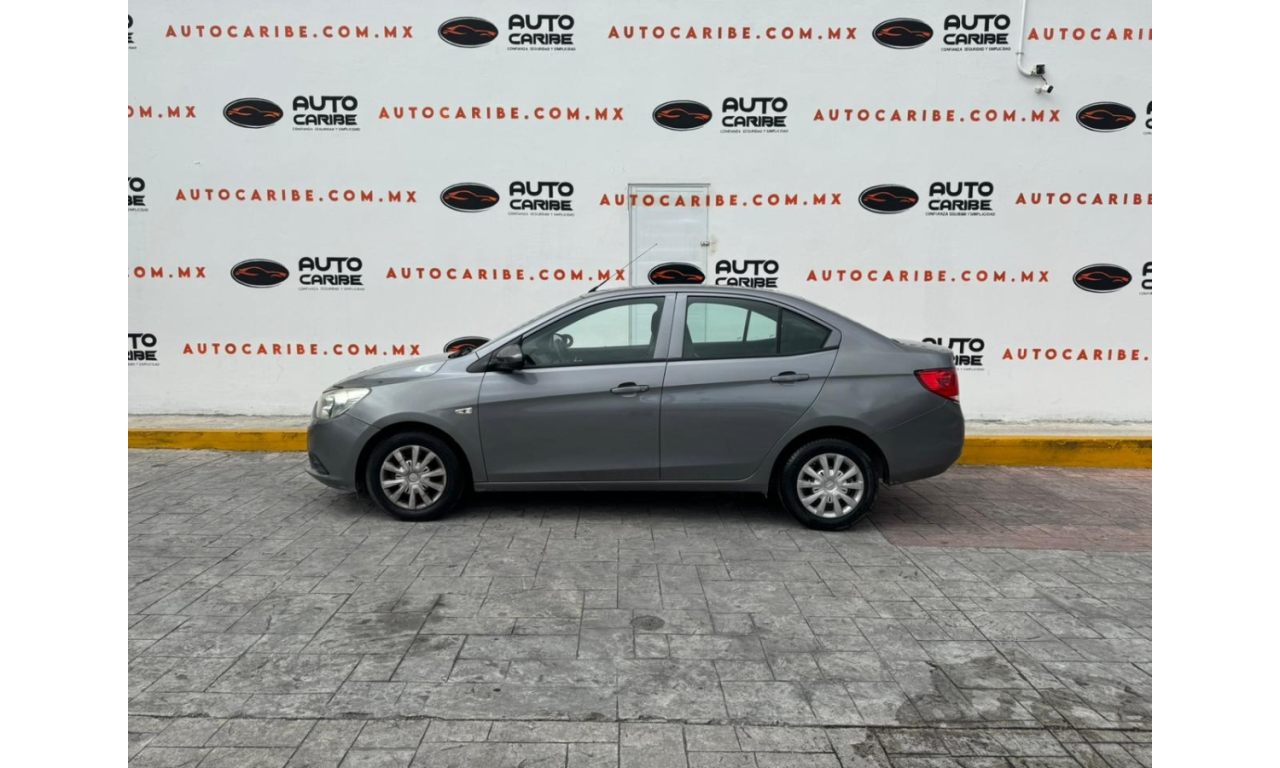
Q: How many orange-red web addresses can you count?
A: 14